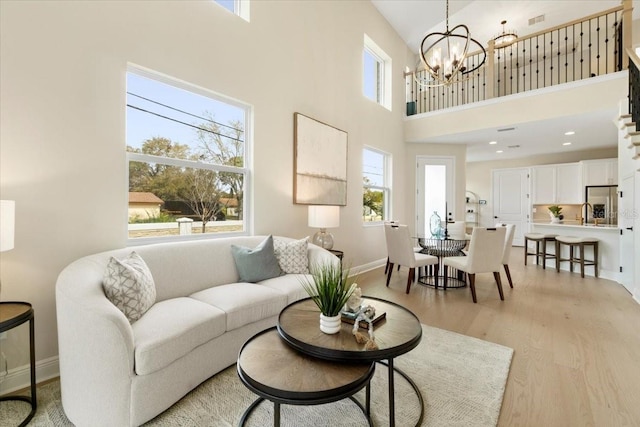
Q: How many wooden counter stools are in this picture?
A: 2